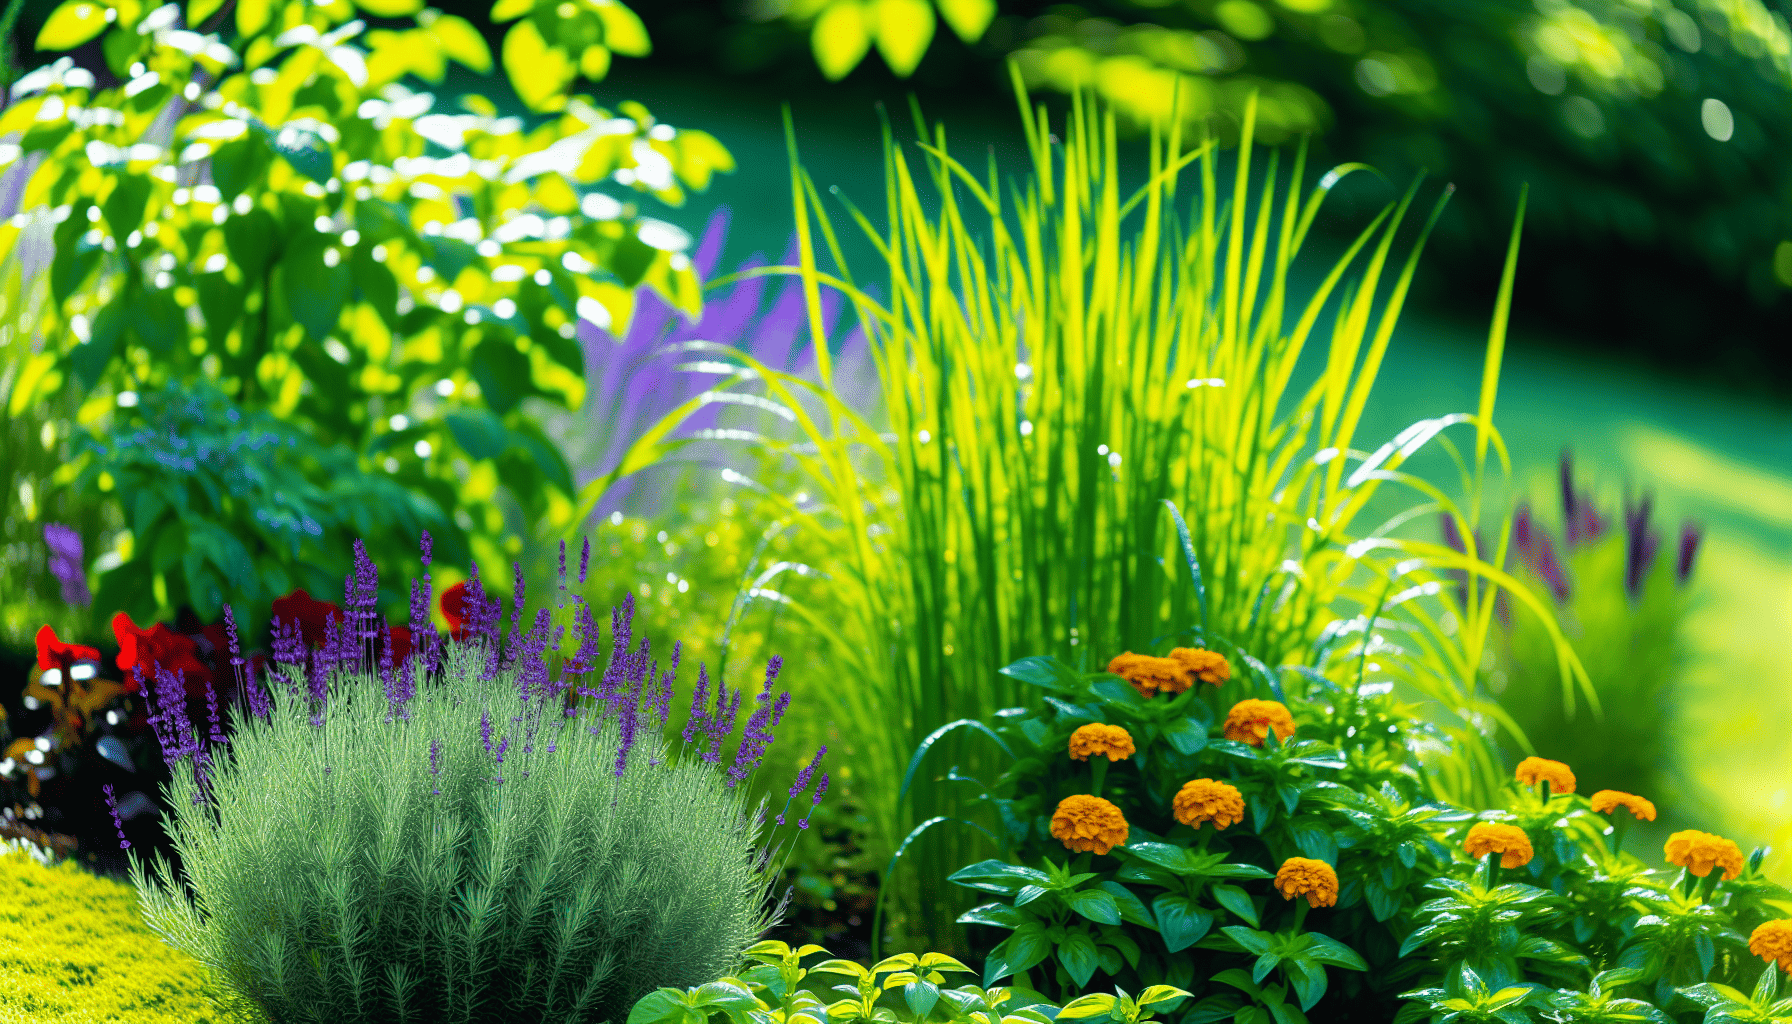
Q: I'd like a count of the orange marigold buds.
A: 12